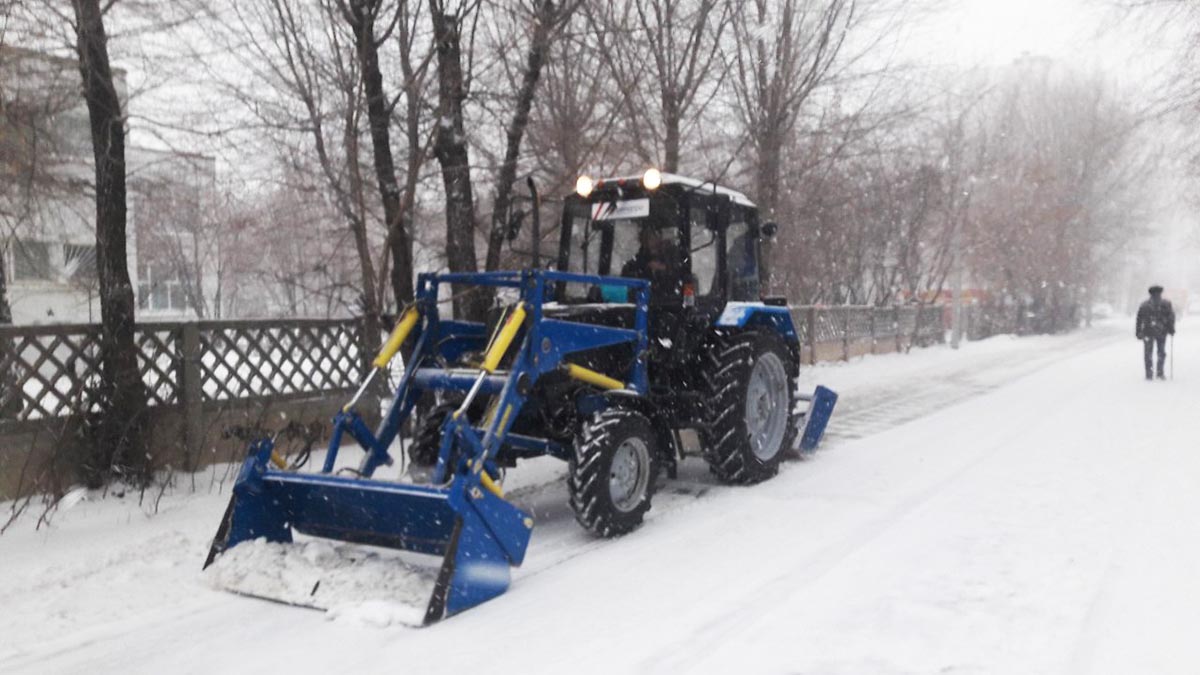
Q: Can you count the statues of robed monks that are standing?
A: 0